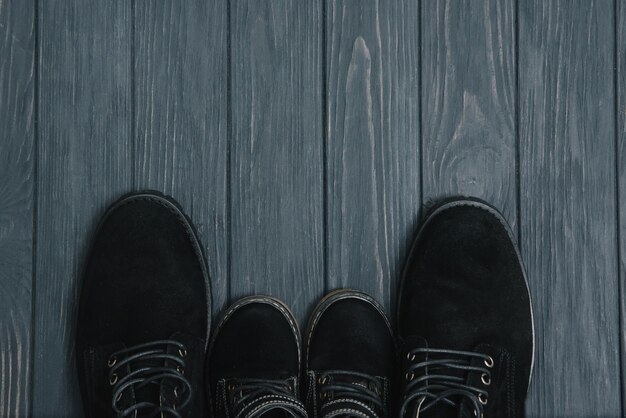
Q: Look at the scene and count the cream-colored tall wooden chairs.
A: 0